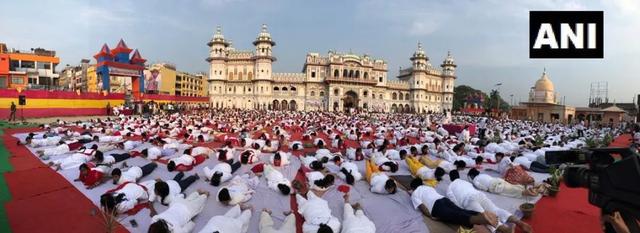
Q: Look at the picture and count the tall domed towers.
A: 4